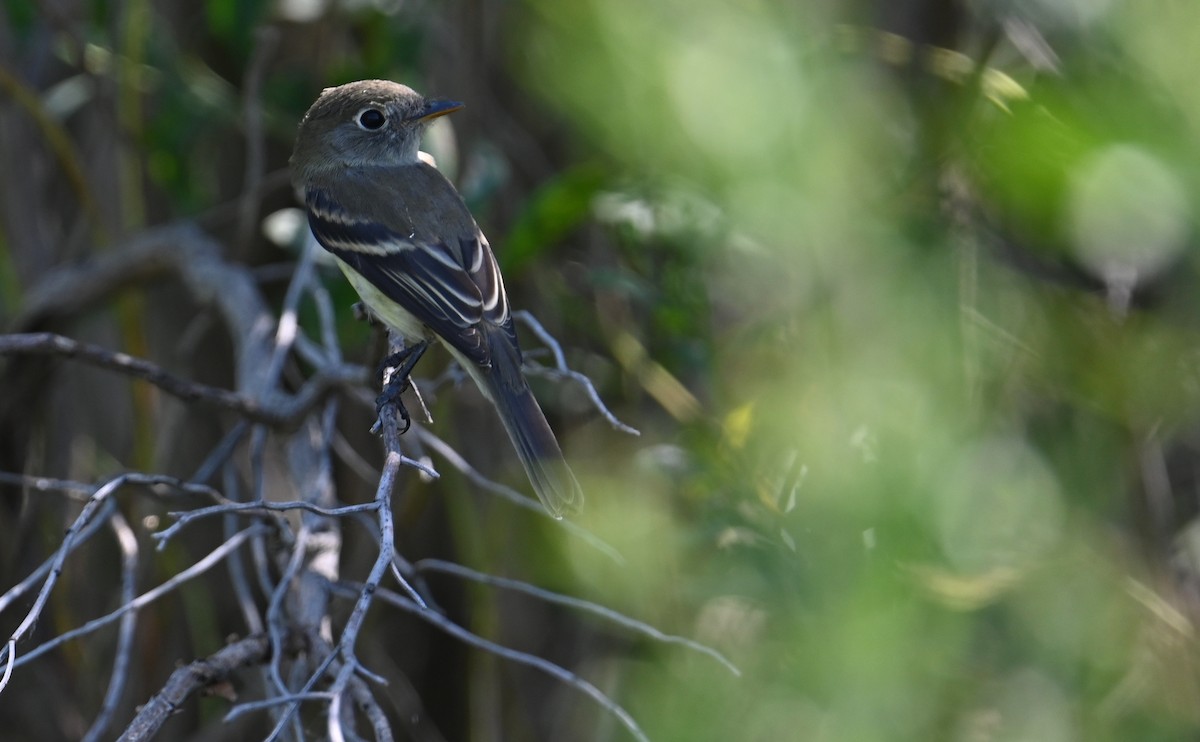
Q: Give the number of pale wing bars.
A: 2